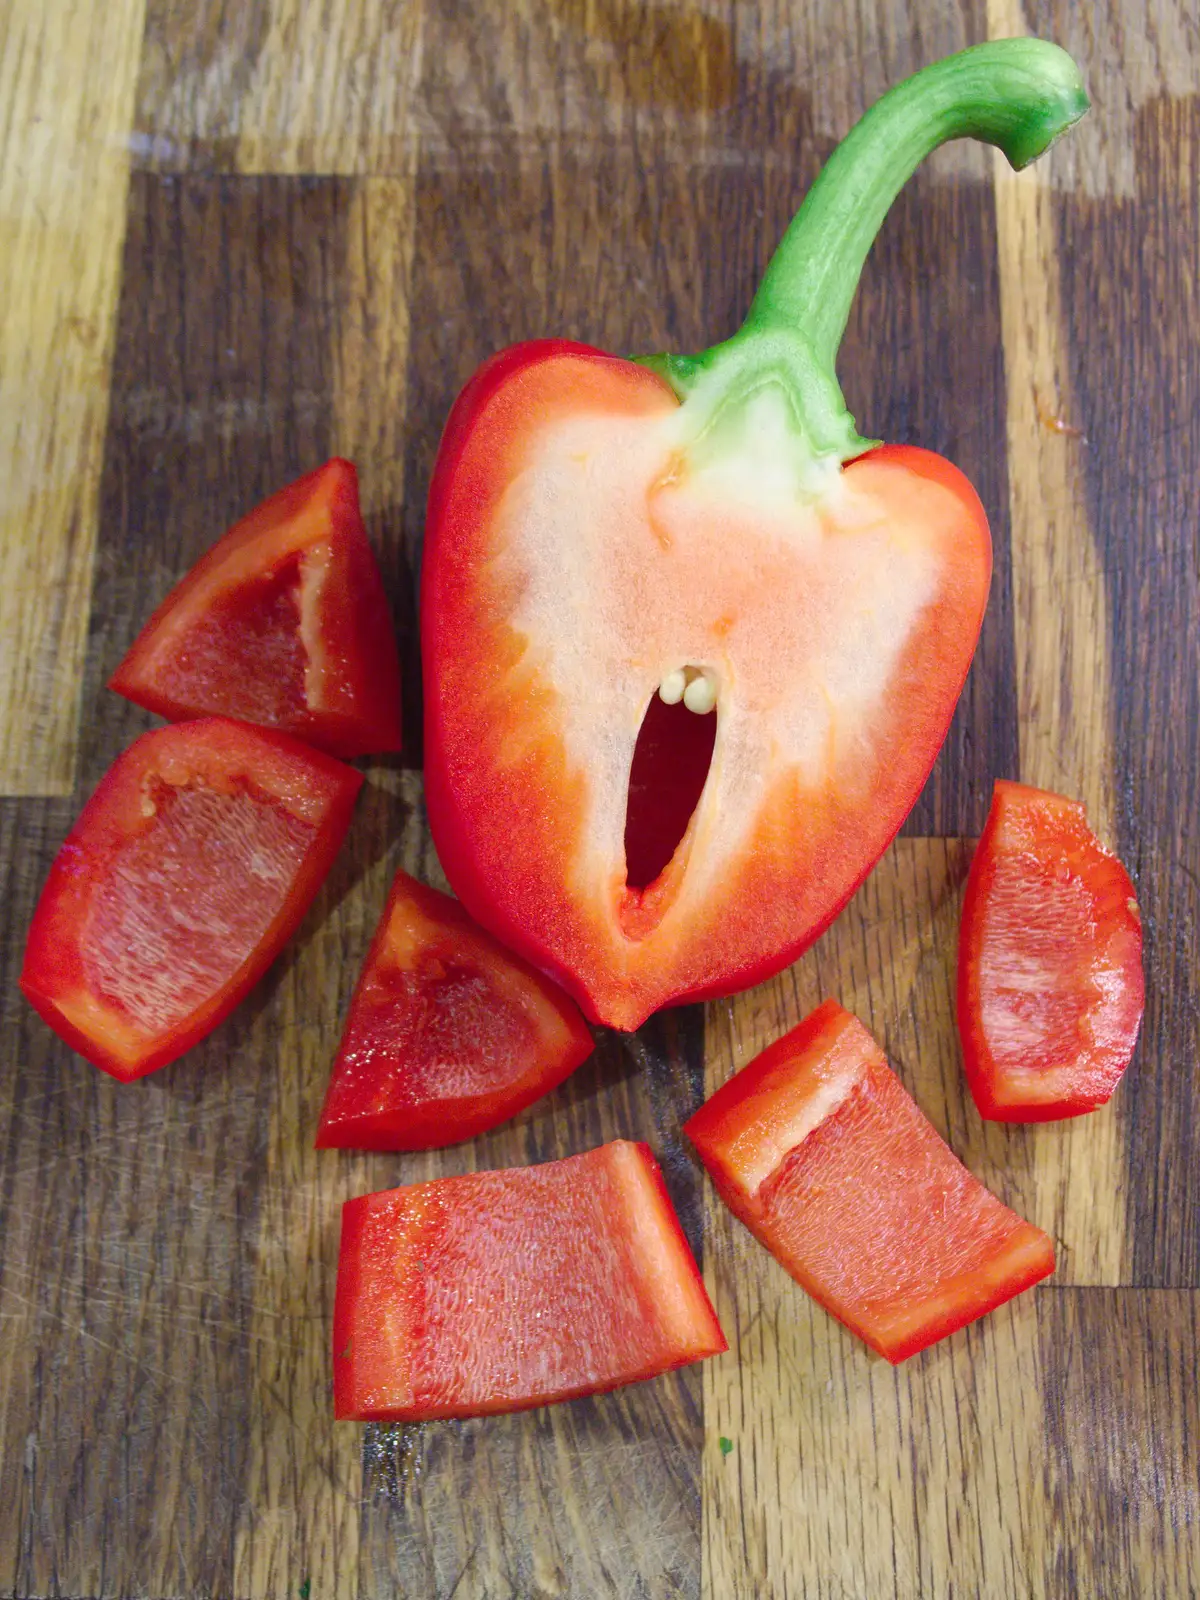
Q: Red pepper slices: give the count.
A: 6